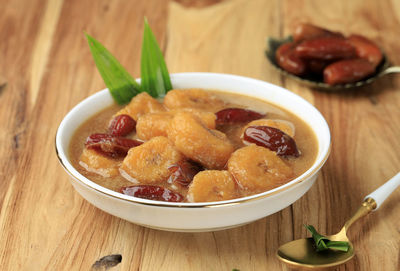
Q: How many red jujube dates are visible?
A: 11